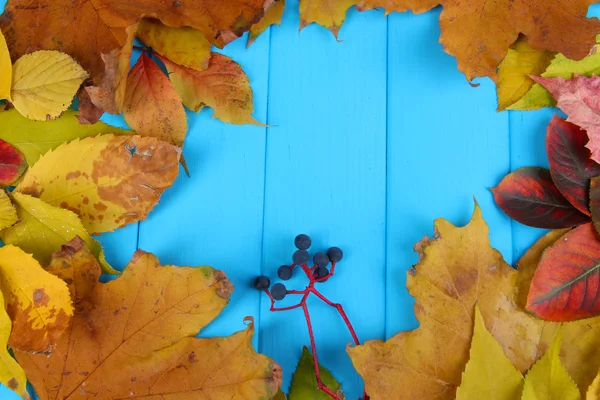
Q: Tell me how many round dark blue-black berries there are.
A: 8